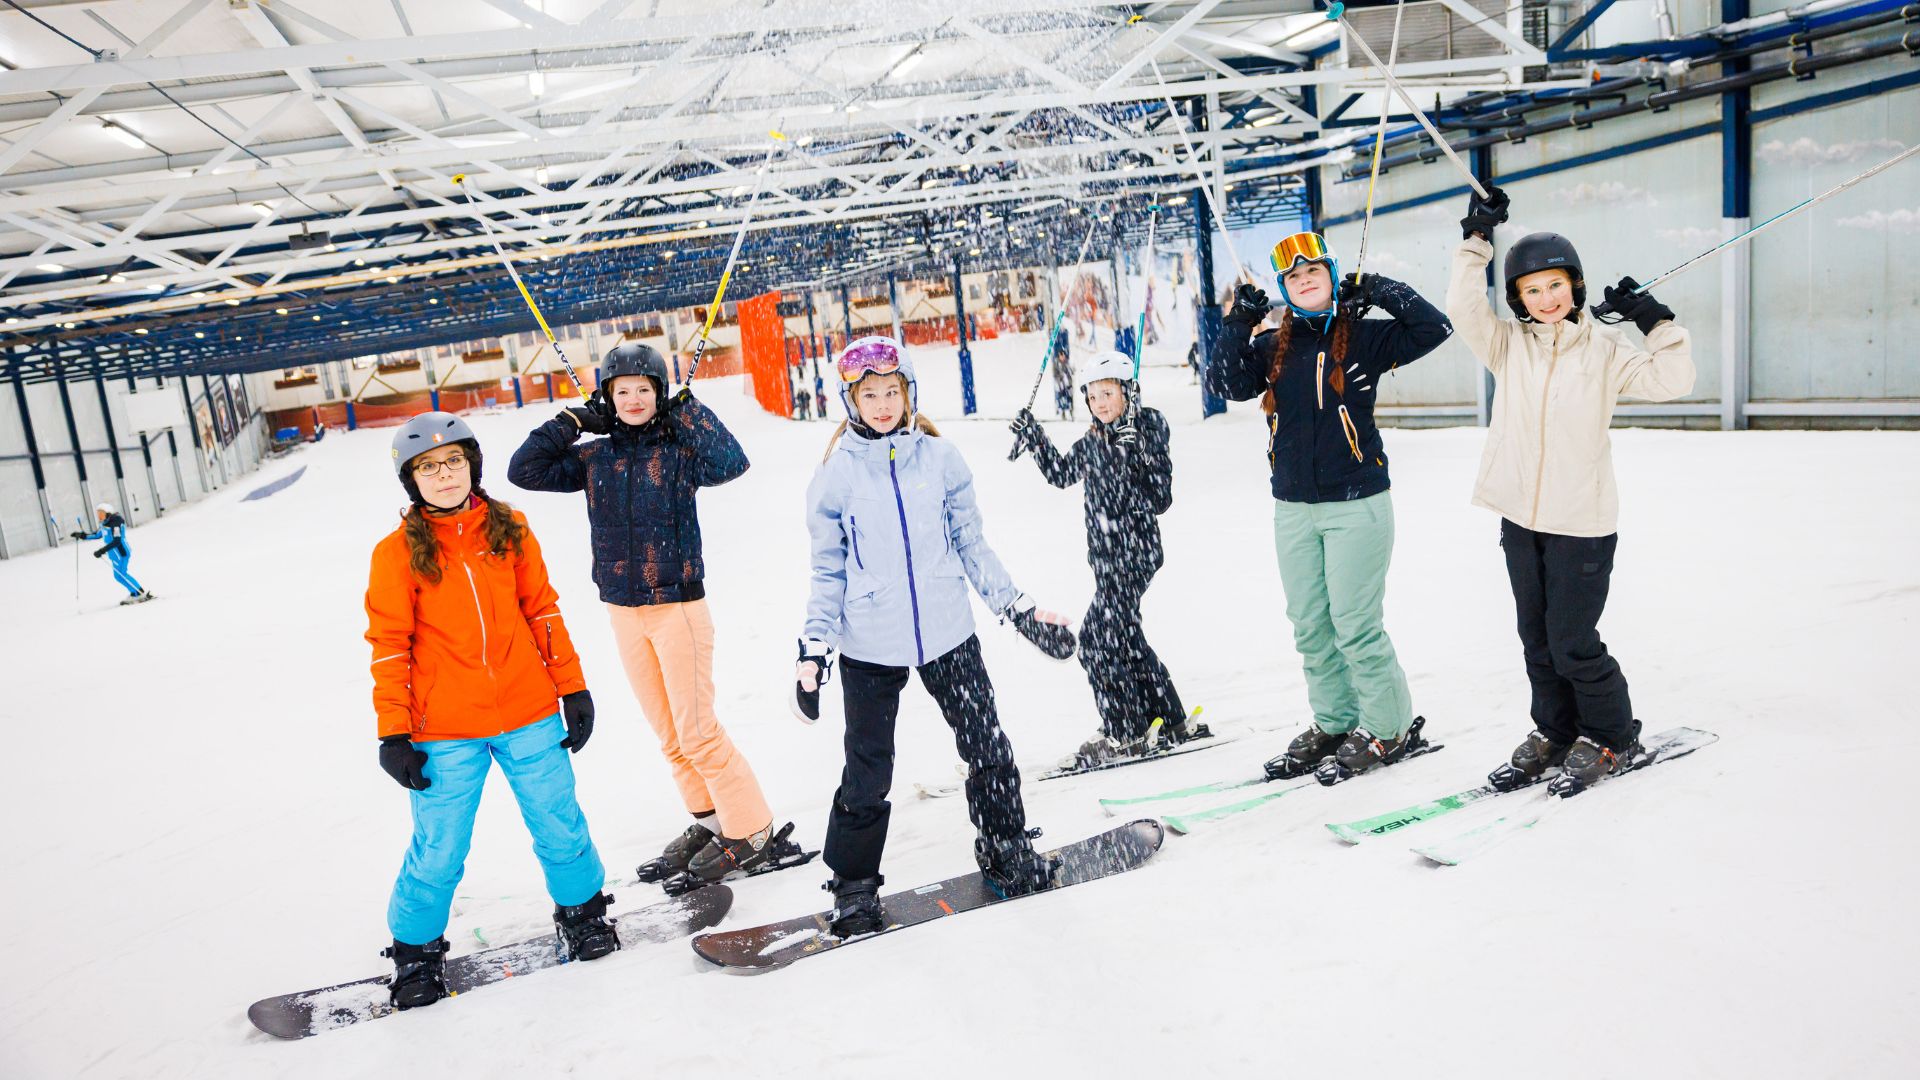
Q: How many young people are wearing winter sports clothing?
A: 6